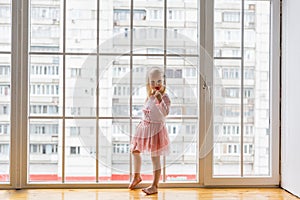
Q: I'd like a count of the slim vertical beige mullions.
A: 5